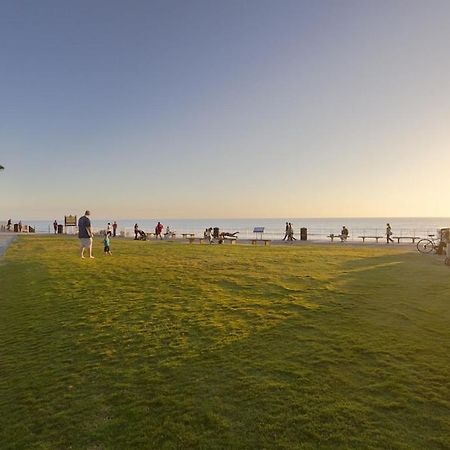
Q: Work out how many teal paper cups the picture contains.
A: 0